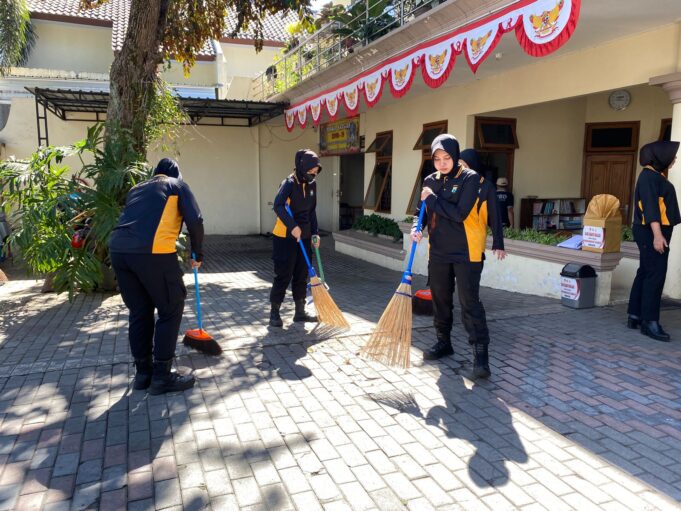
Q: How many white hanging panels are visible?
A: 10